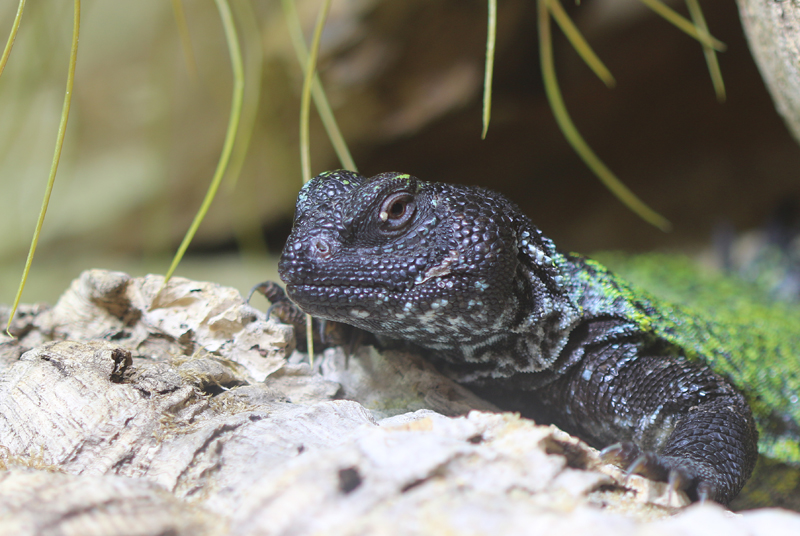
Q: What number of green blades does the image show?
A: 10